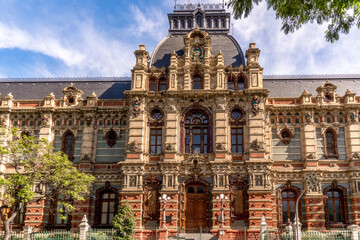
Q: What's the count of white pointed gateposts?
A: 3